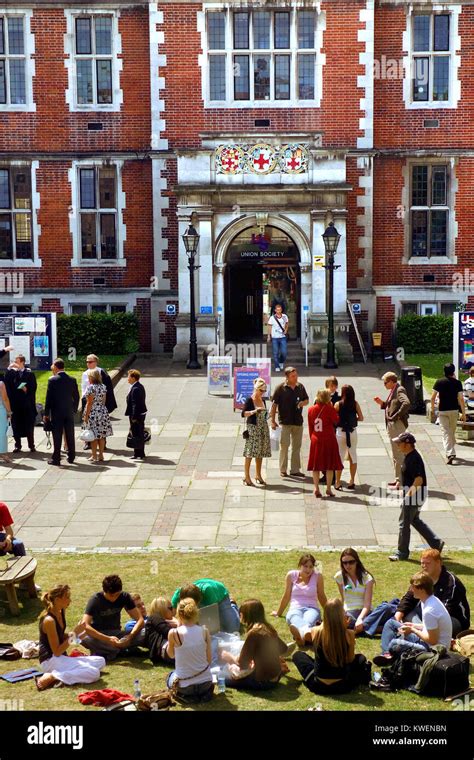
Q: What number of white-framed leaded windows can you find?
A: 7